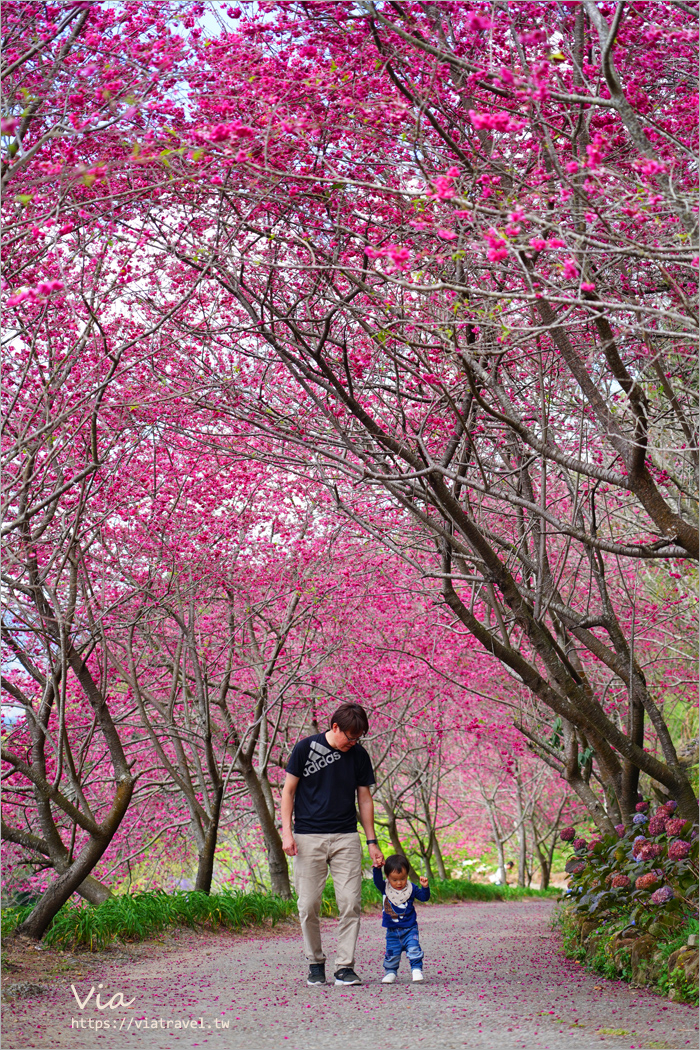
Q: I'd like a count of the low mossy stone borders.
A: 1